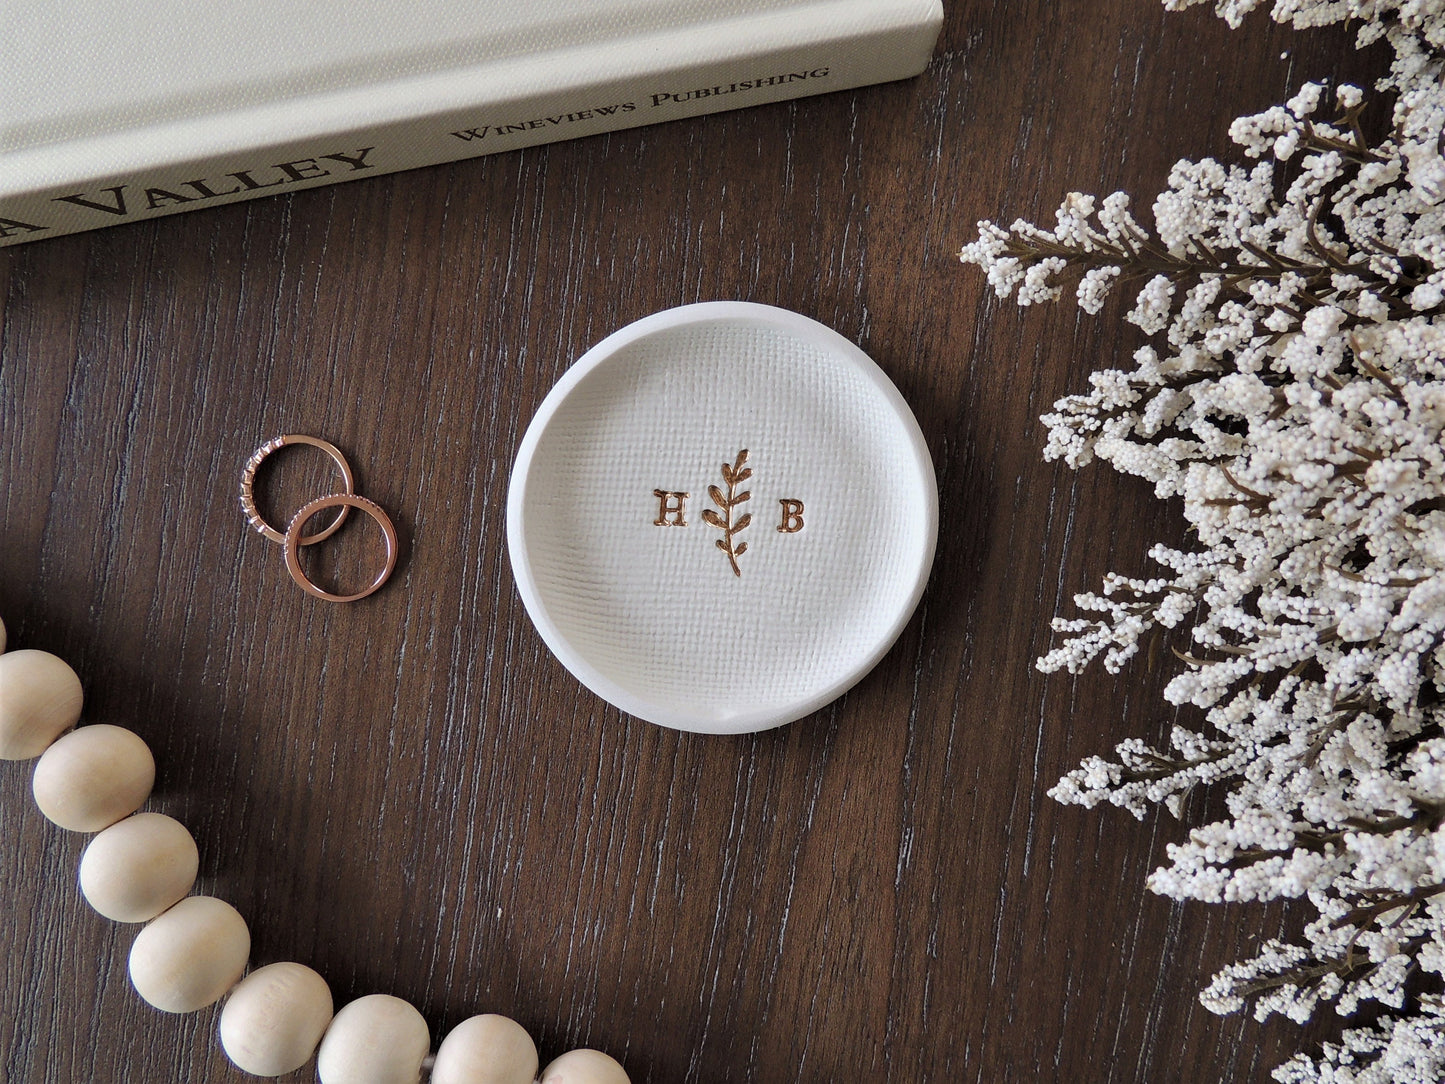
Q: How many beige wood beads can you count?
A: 9